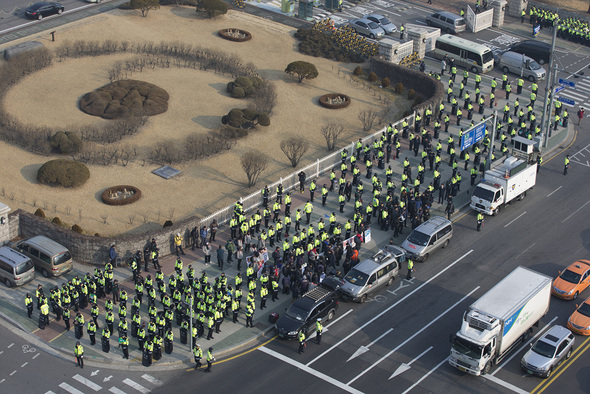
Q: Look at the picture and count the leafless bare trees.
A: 4